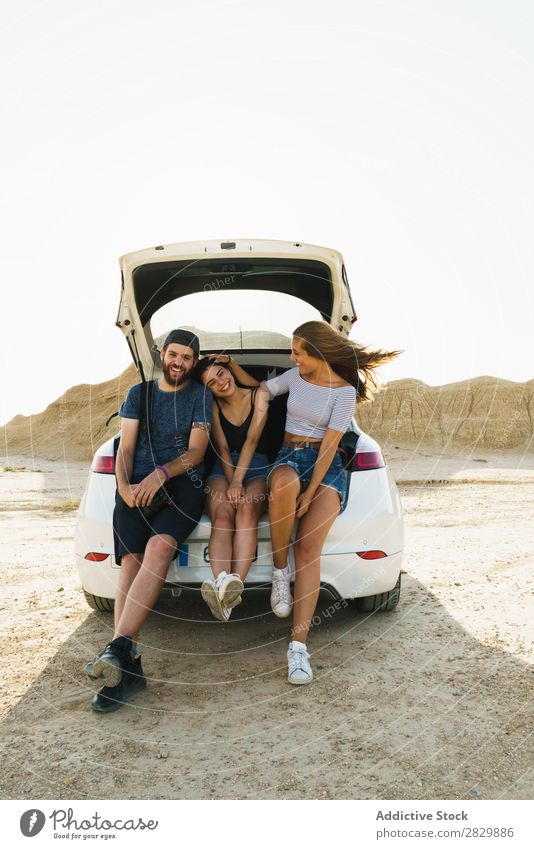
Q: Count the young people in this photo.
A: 3